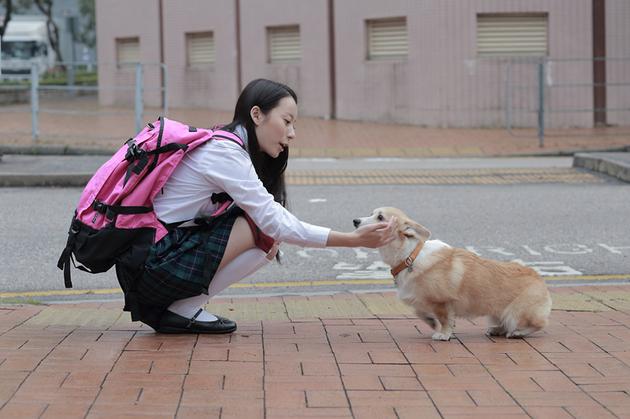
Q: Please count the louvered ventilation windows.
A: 5